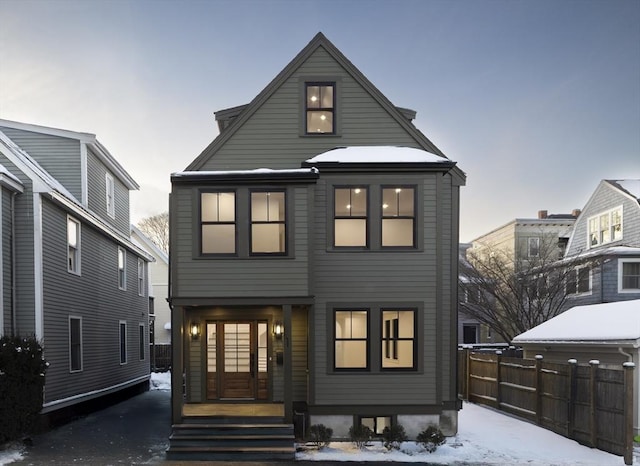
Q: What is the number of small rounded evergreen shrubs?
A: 4